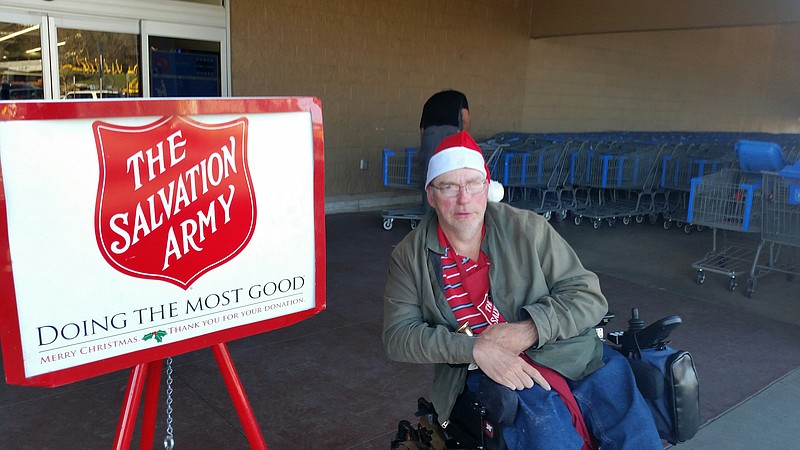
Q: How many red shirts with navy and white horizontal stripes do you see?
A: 1